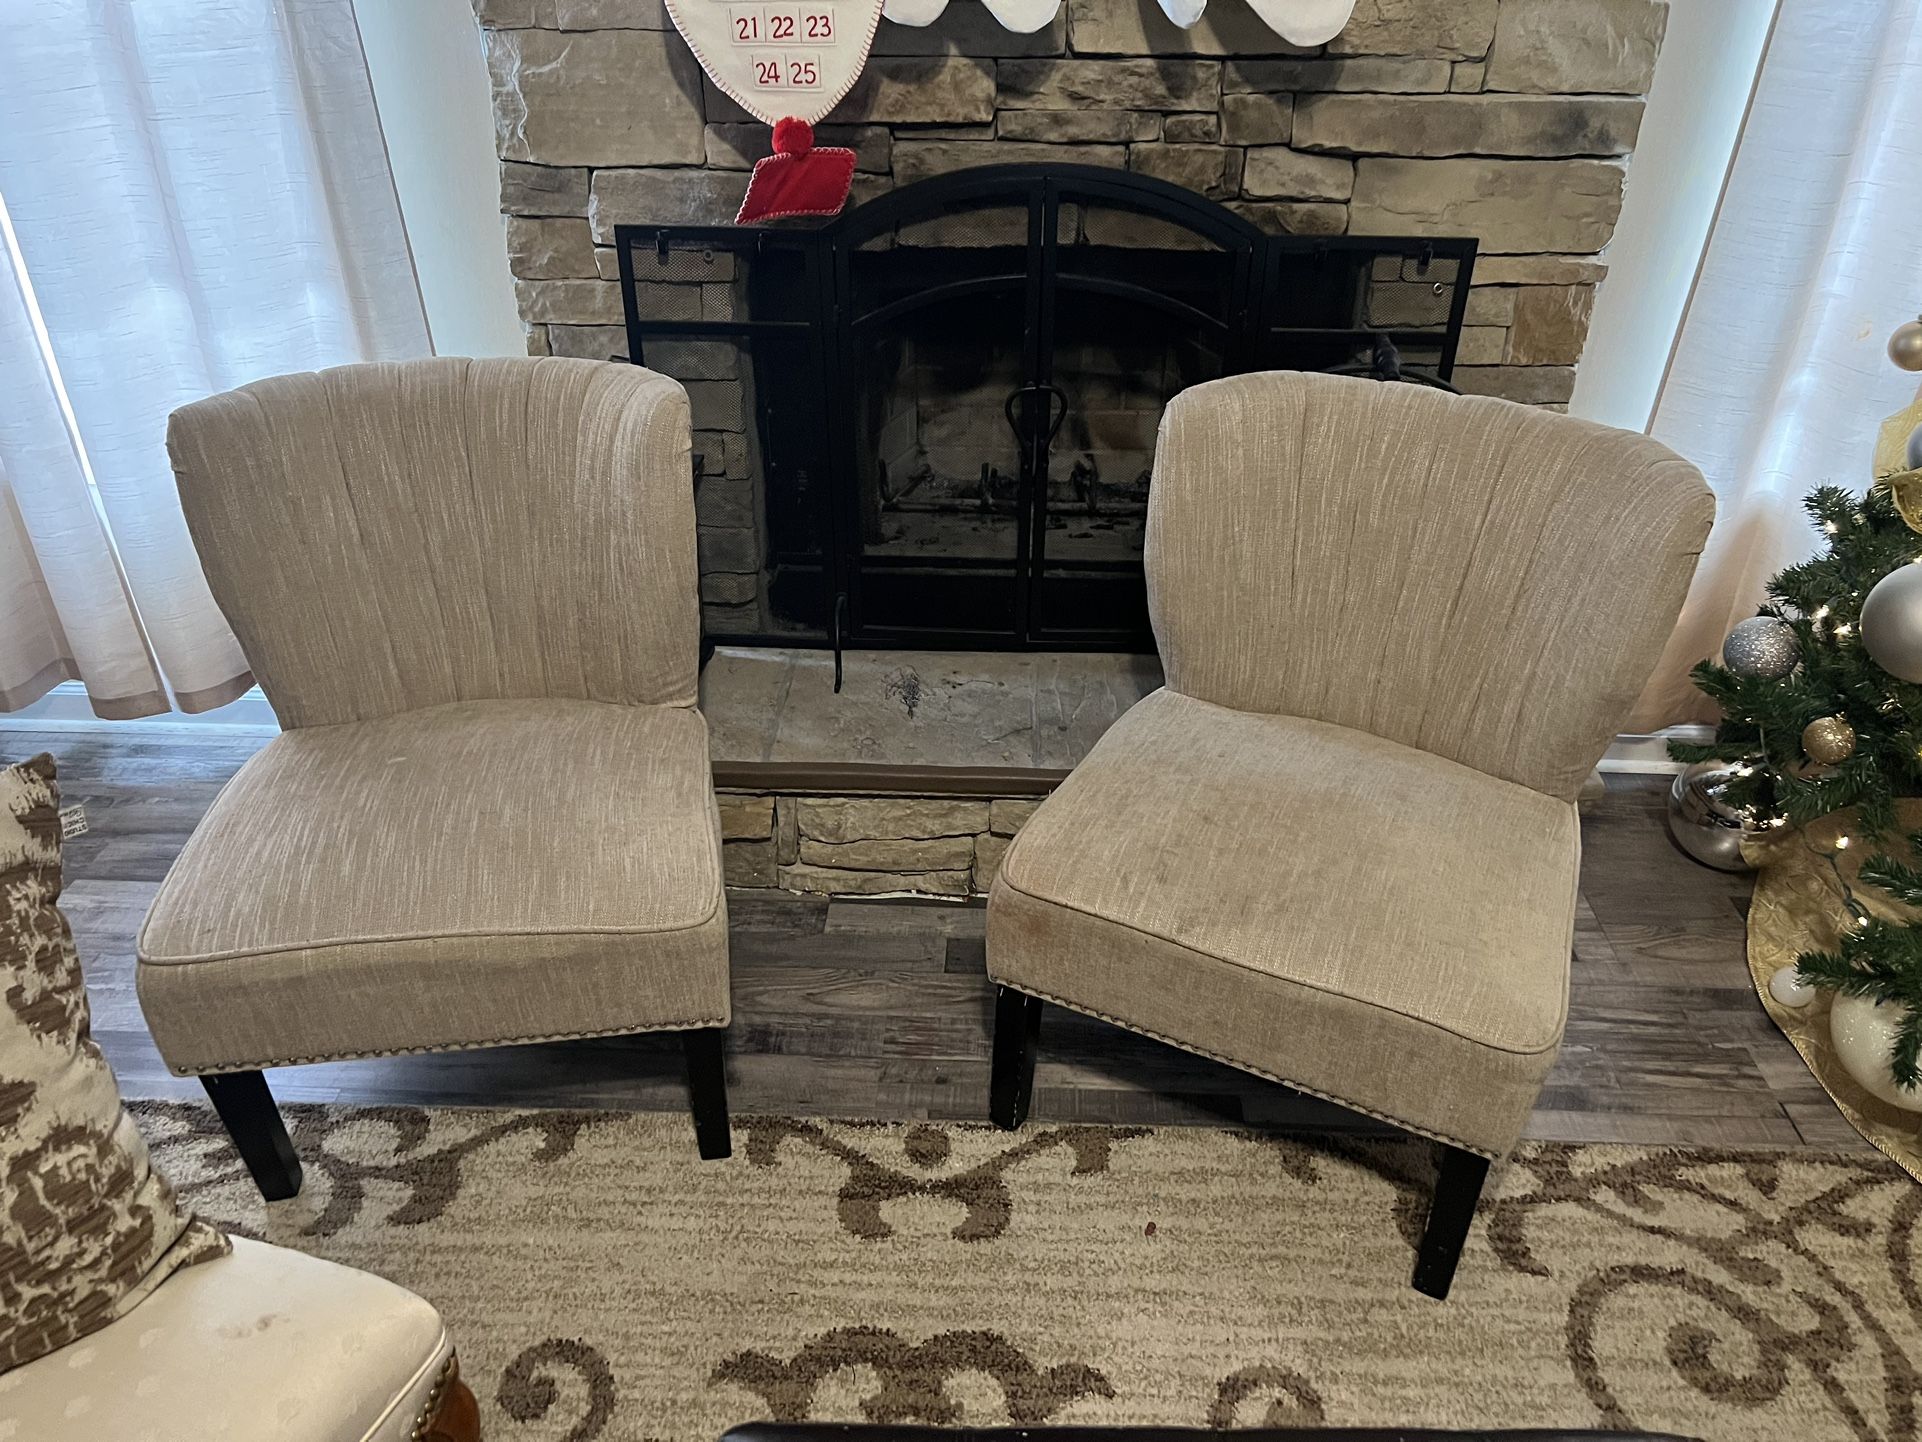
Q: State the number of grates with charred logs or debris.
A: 1